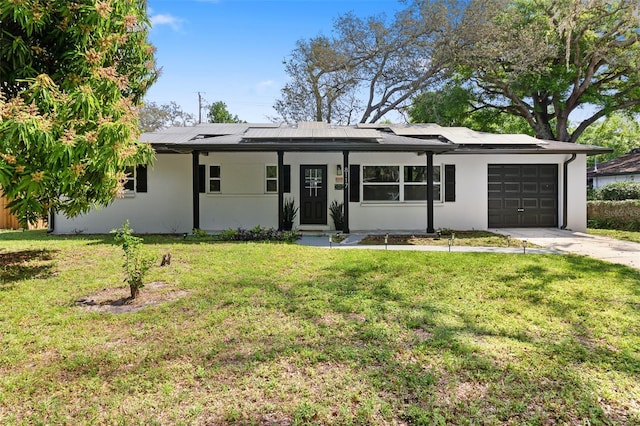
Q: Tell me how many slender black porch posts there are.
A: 4